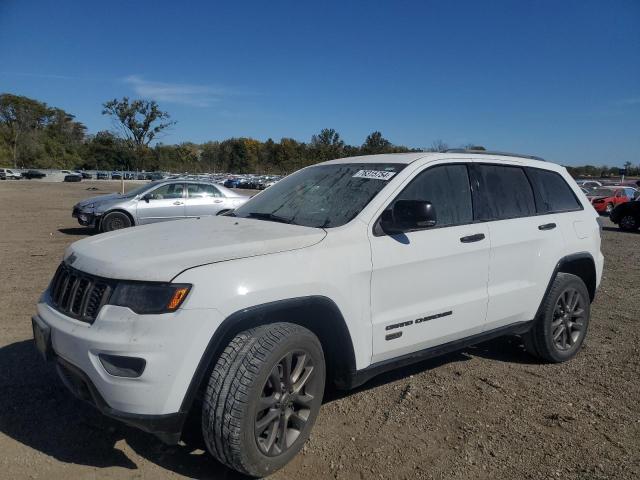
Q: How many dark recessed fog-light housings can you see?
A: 1